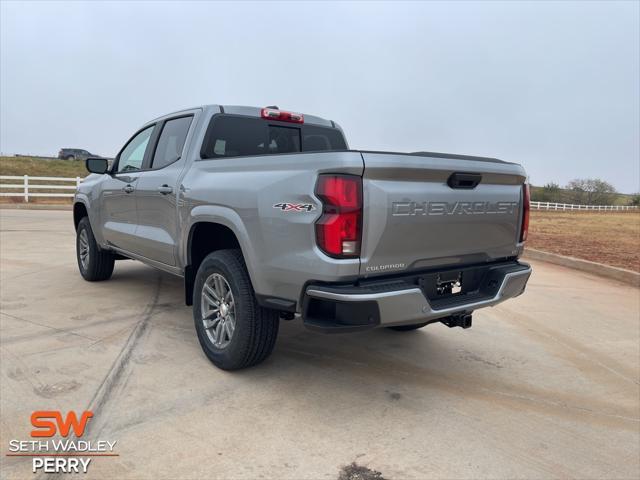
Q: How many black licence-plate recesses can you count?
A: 1